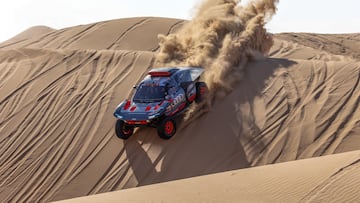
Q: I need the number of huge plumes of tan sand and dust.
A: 1